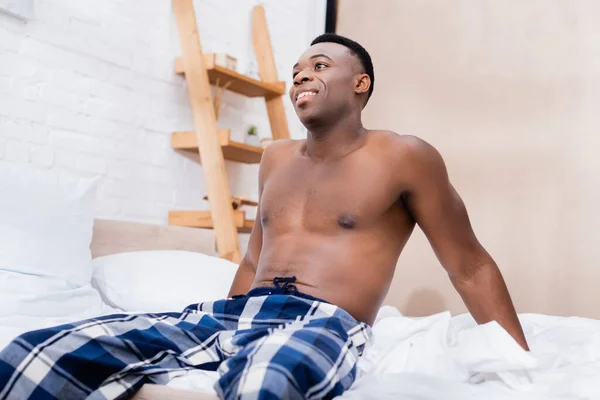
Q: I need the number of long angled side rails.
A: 2